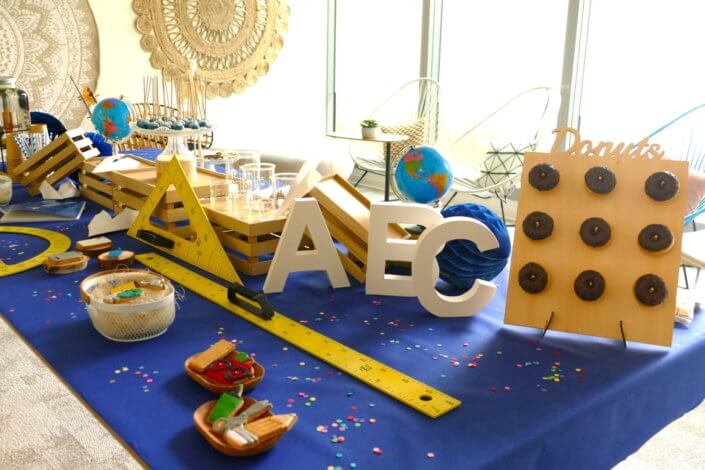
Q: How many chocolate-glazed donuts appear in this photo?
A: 9